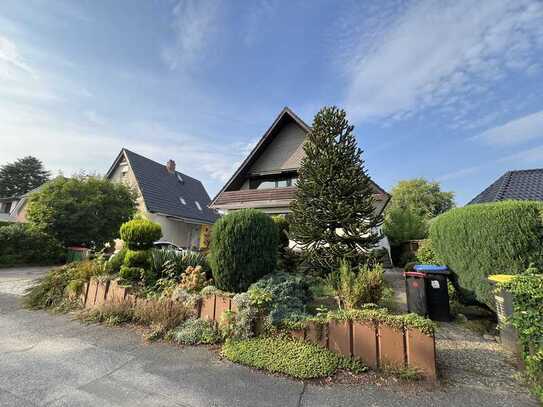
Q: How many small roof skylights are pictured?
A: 3